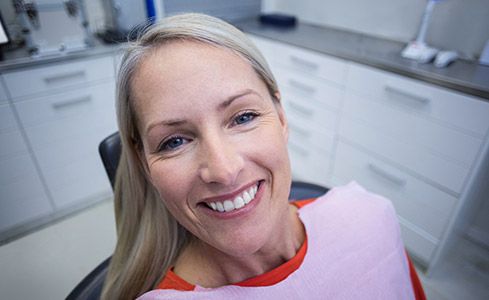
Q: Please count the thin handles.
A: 9